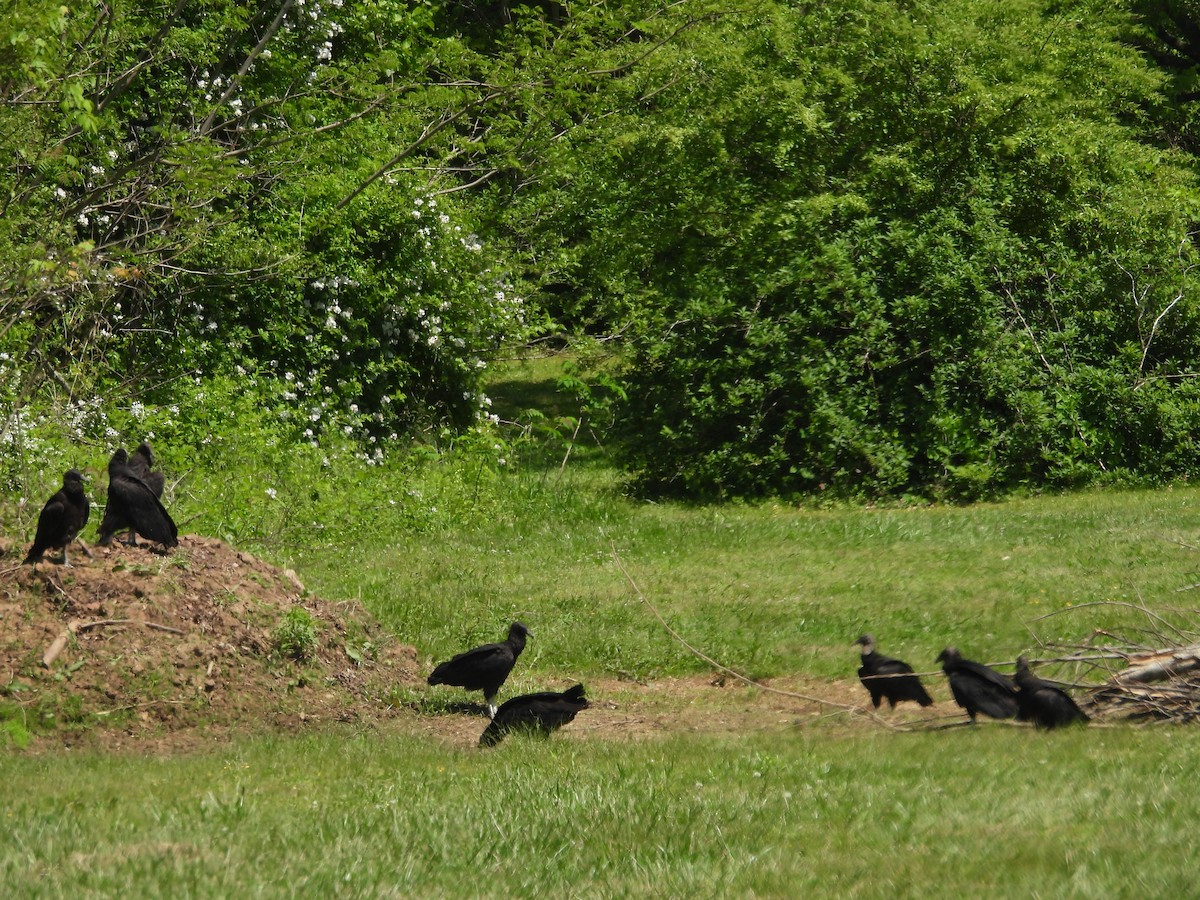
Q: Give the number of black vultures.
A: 8